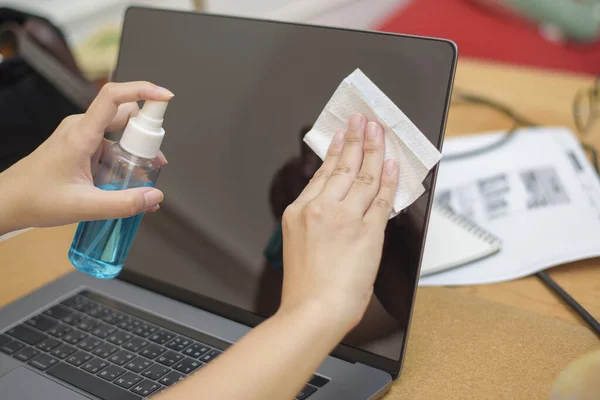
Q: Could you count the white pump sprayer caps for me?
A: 1